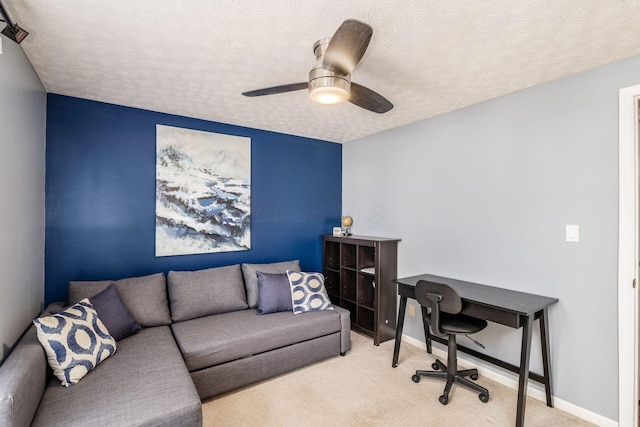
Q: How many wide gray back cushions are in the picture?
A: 3